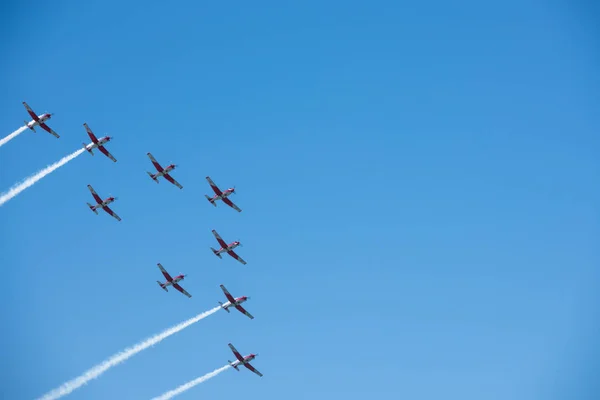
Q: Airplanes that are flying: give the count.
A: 9